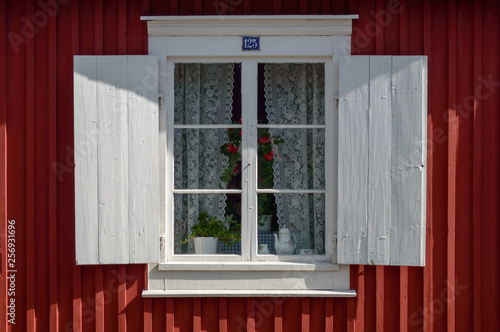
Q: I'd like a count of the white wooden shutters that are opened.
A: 2